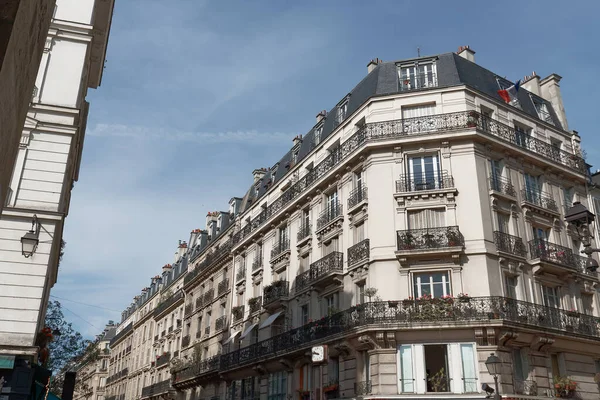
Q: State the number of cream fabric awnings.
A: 3